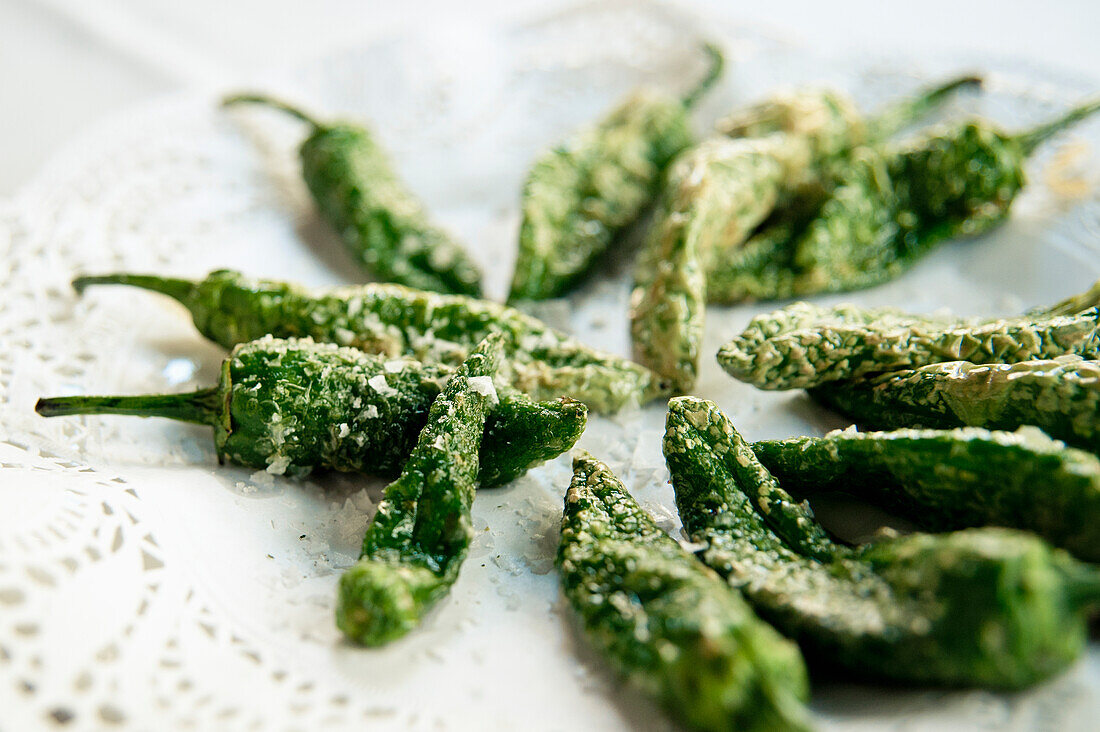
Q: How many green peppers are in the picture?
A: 12